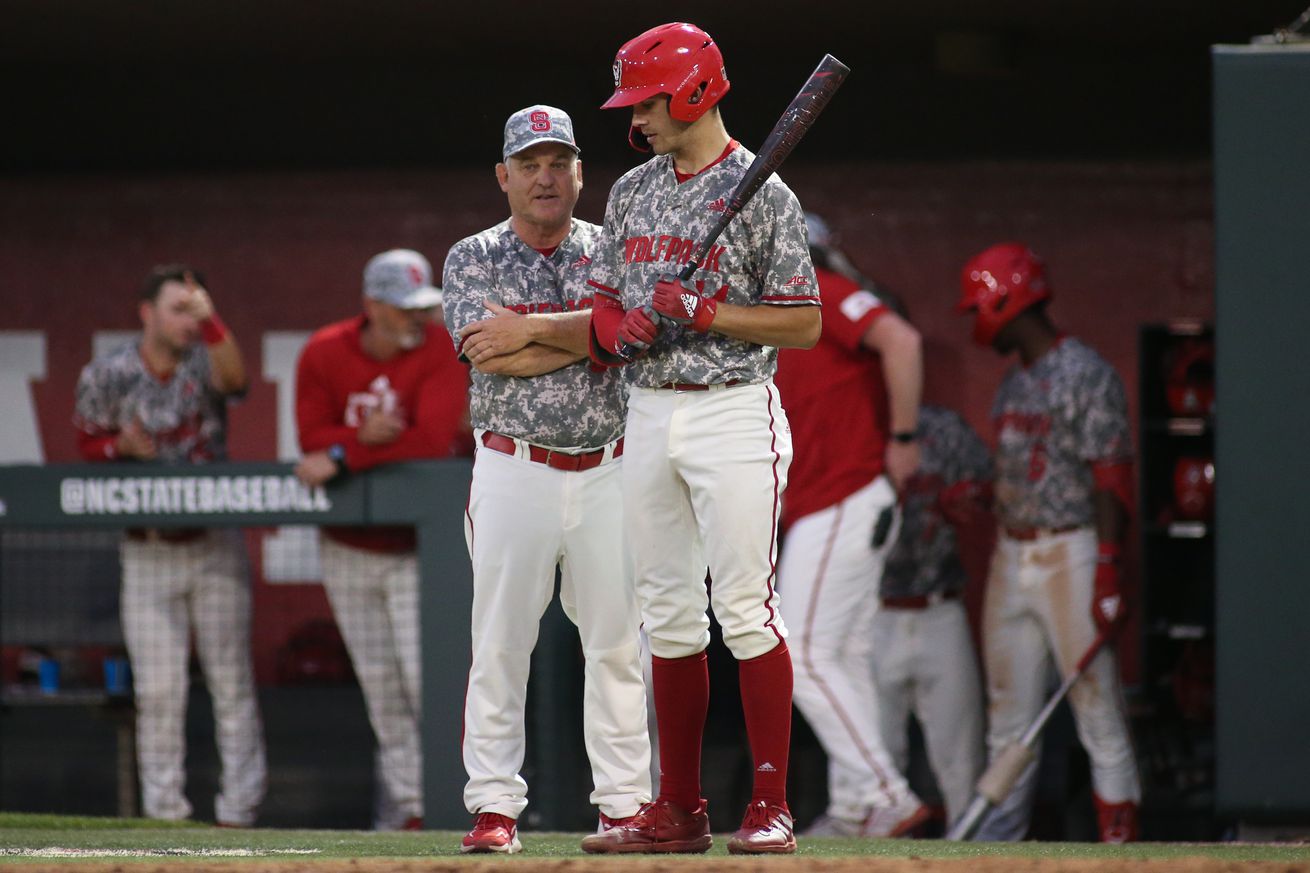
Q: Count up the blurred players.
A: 5